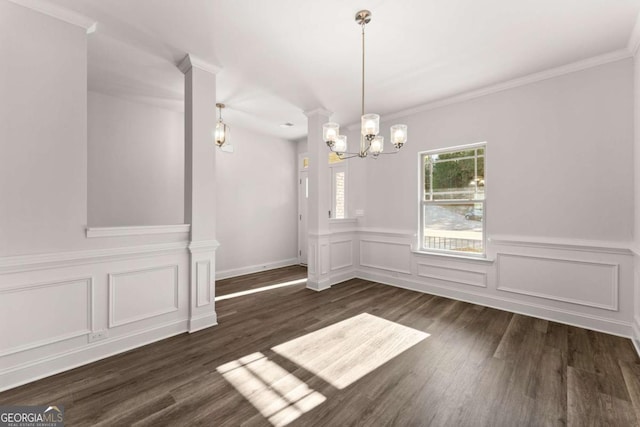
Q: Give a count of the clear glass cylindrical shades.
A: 5